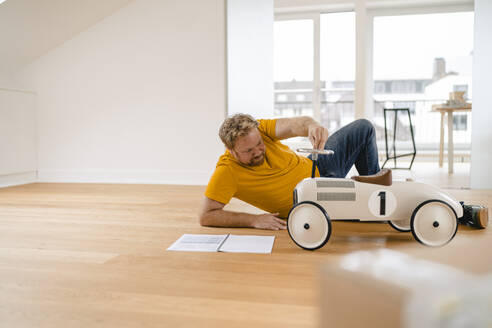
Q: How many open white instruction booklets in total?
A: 1